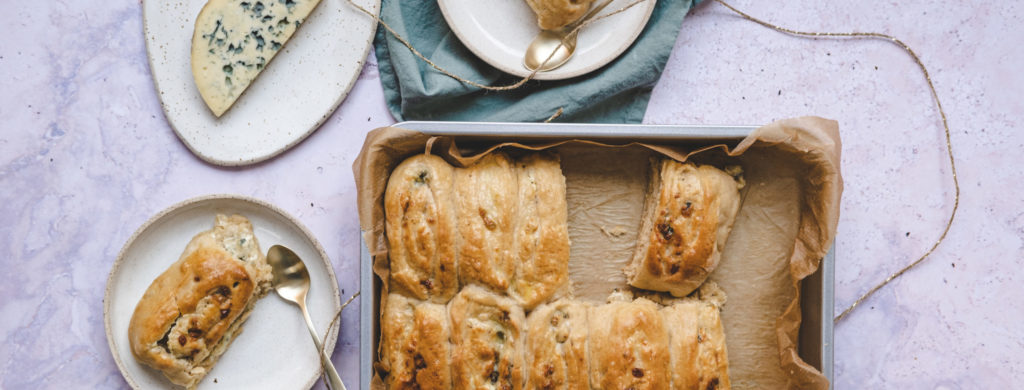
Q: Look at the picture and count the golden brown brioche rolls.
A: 11